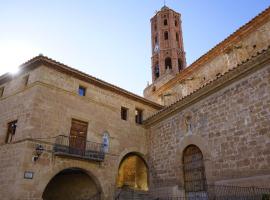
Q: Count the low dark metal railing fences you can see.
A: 1